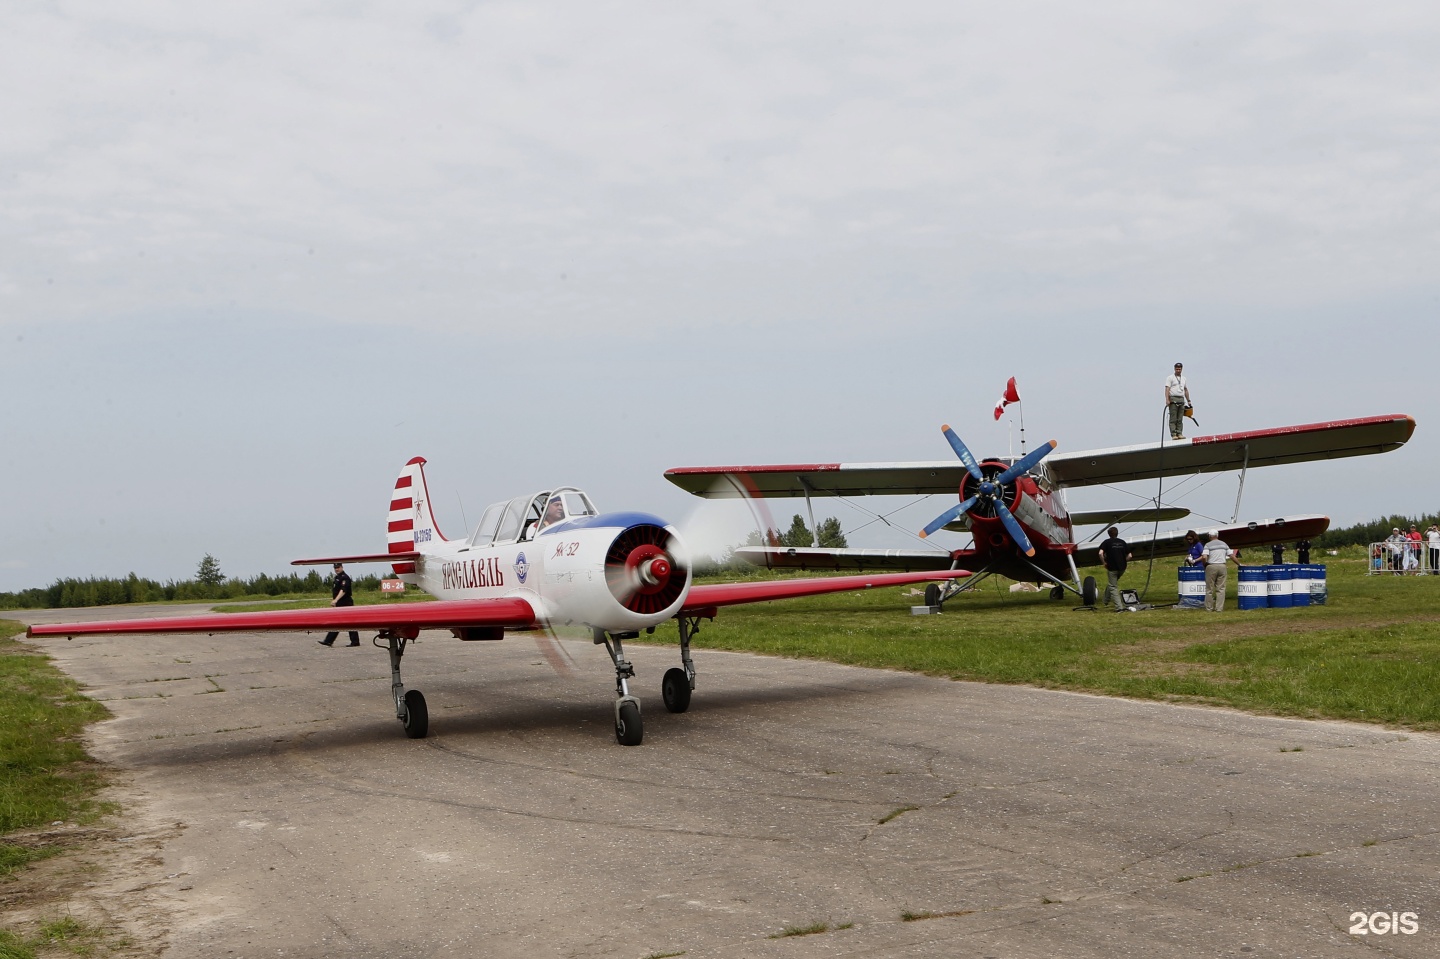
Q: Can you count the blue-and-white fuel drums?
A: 6